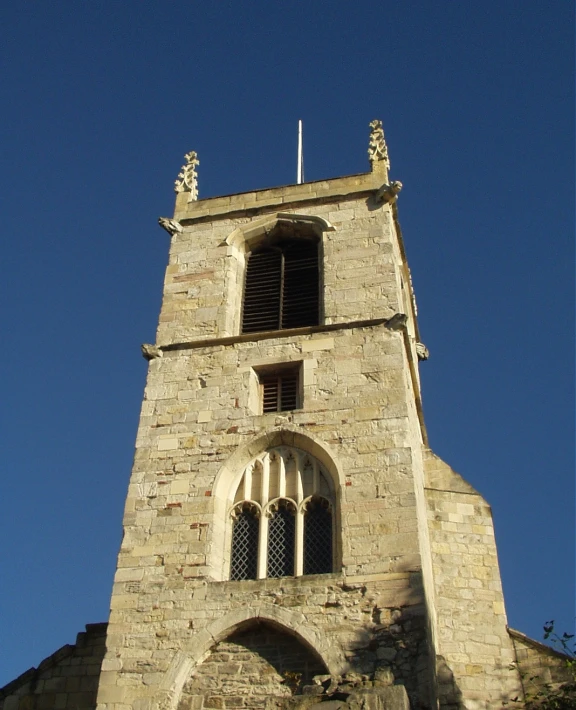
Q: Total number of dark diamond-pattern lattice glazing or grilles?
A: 3